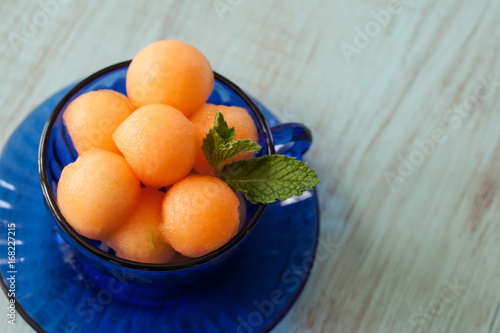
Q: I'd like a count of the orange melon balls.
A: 7